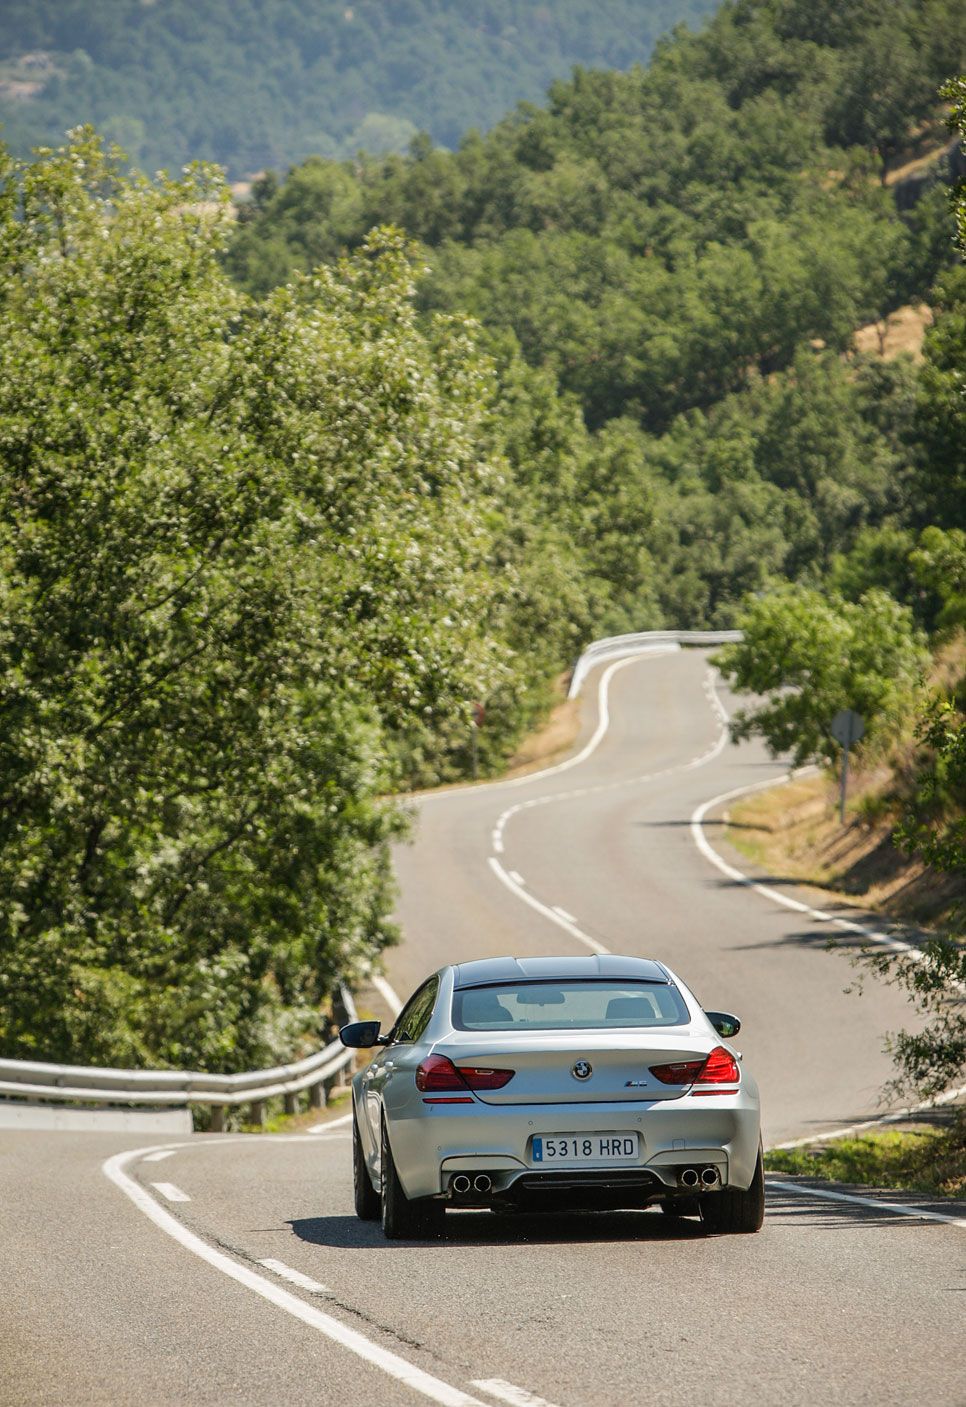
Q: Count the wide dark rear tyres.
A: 2